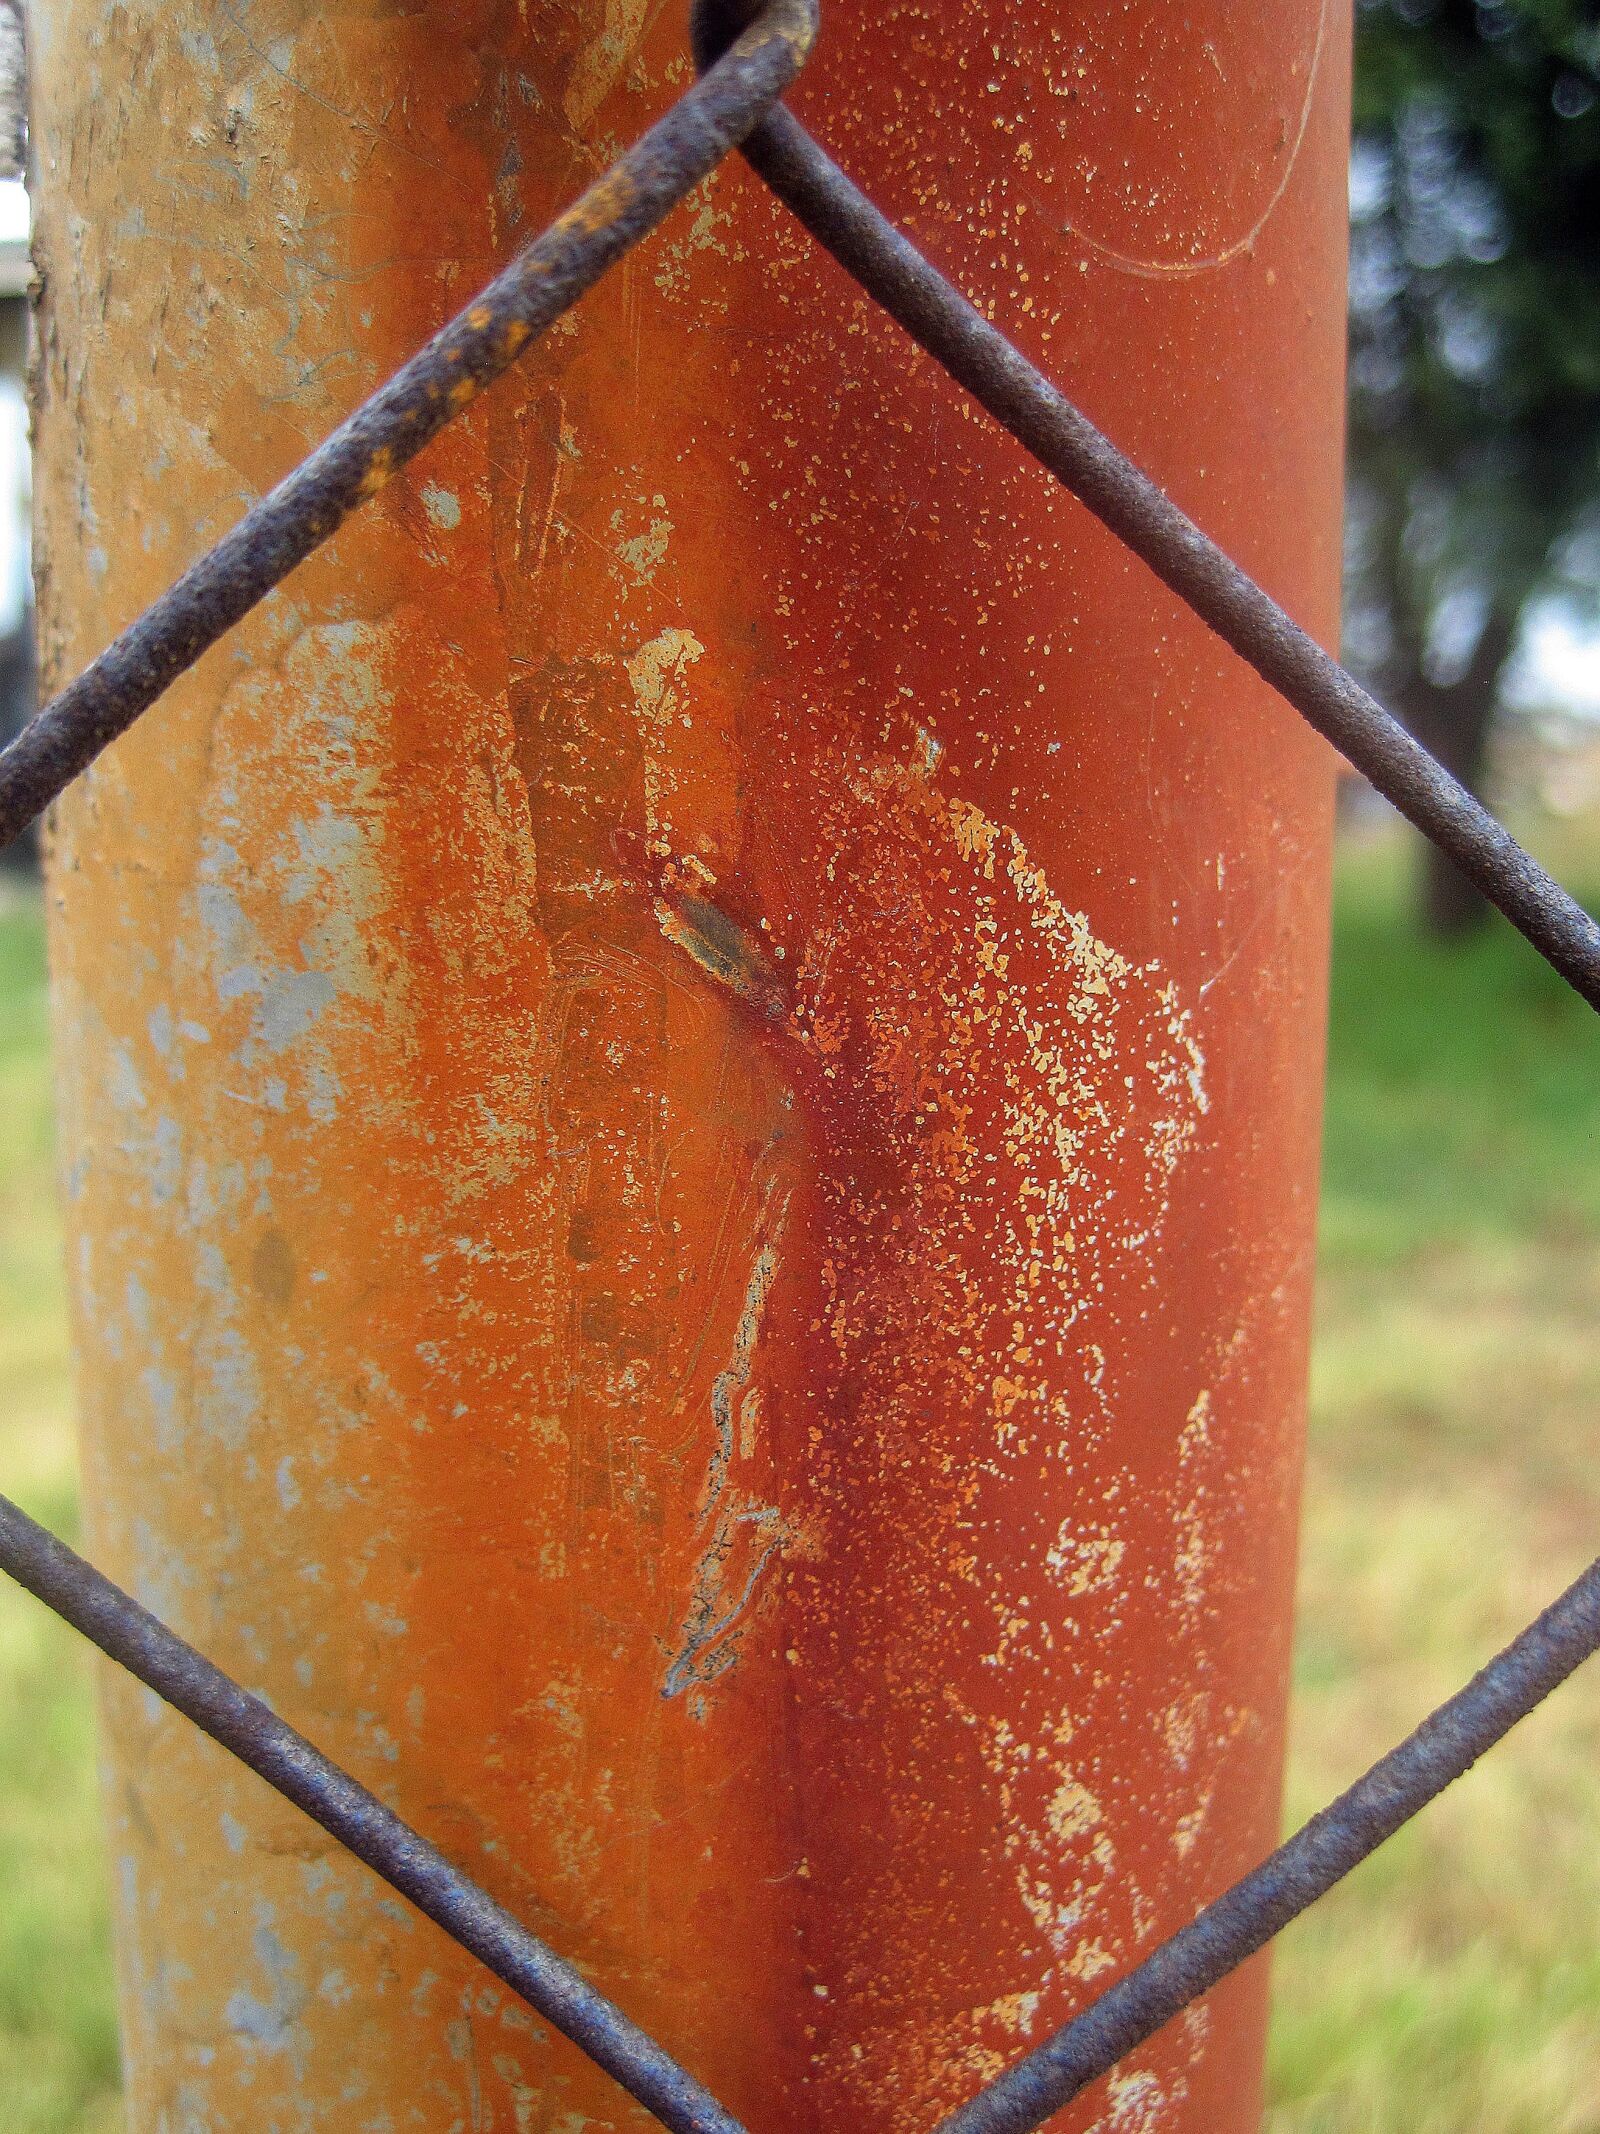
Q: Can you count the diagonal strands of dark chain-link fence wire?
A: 4